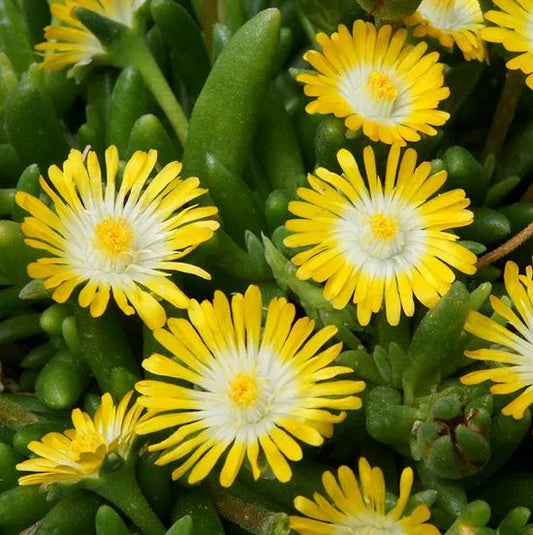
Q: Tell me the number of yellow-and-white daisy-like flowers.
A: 10